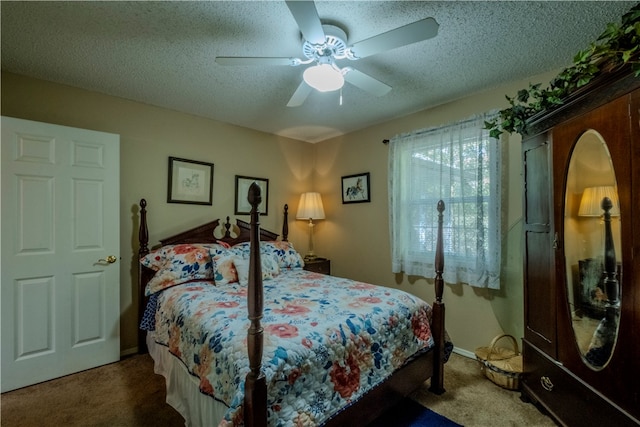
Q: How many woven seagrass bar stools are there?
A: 0